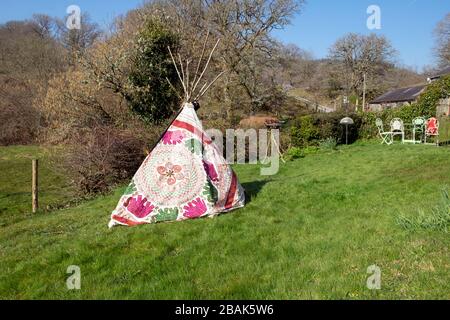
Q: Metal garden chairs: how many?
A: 4